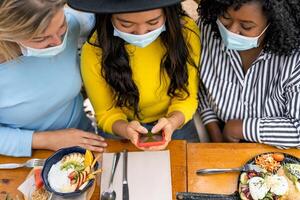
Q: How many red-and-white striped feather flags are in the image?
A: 0